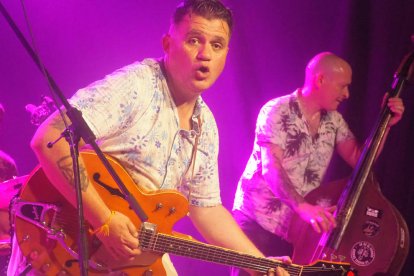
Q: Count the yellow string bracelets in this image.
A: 1